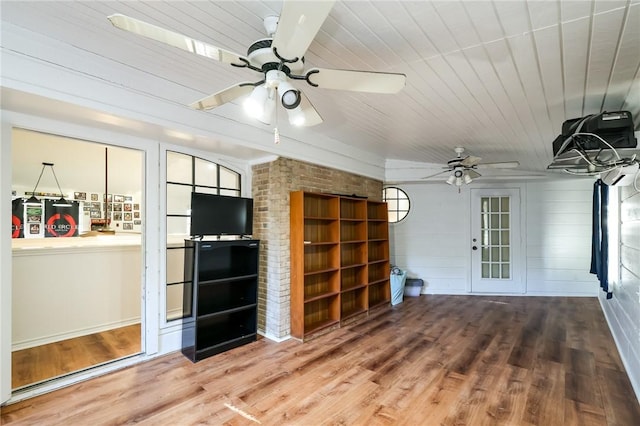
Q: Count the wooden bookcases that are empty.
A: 3